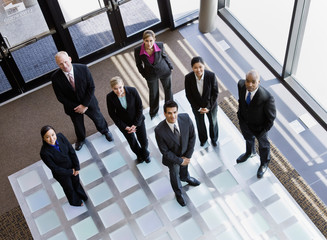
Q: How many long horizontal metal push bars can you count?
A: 3